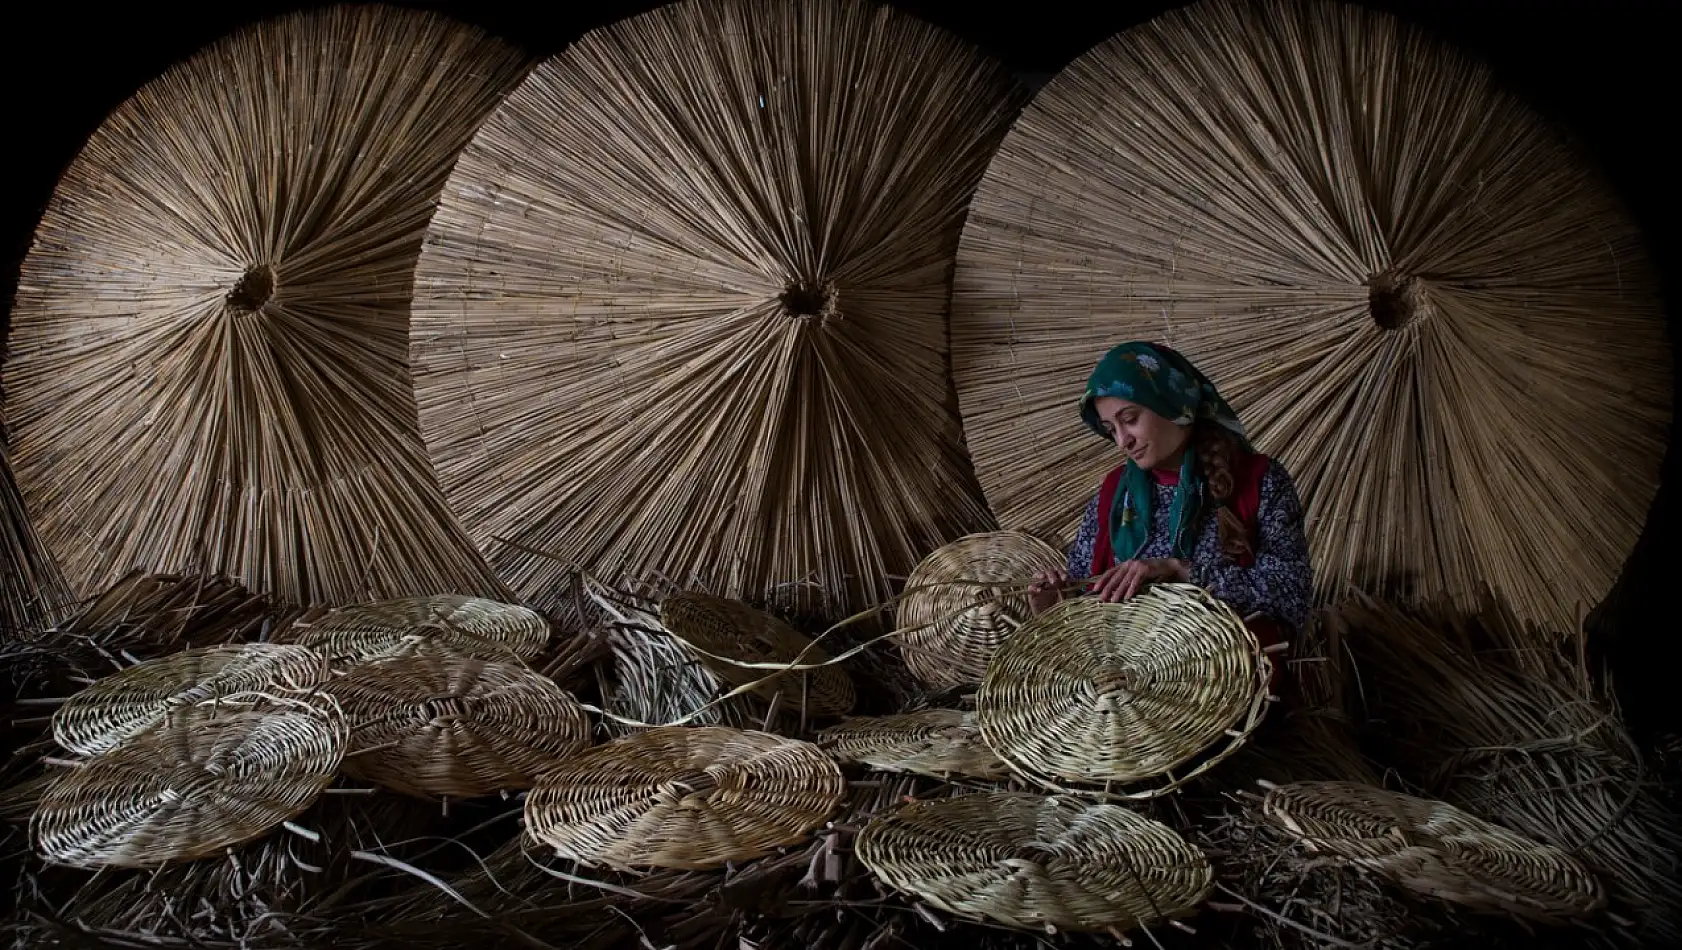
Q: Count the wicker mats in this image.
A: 11